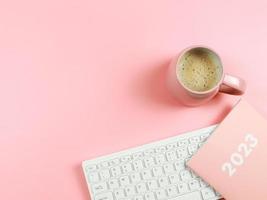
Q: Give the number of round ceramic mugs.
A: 1